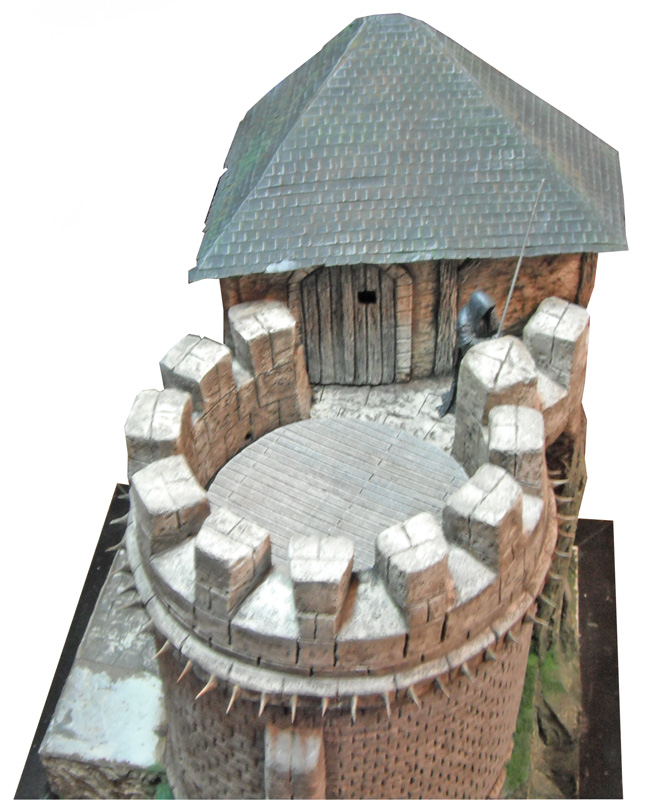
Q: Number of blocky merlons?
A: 11